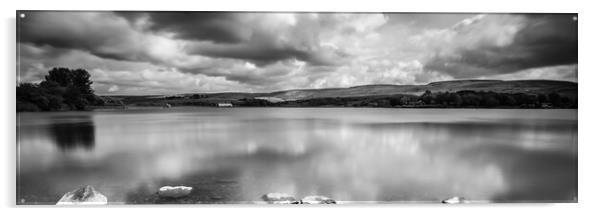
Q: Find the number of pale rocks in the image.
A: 5